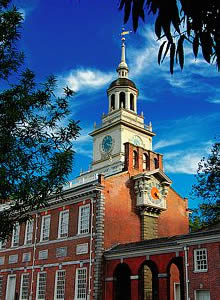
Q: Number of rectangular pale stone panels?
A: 6